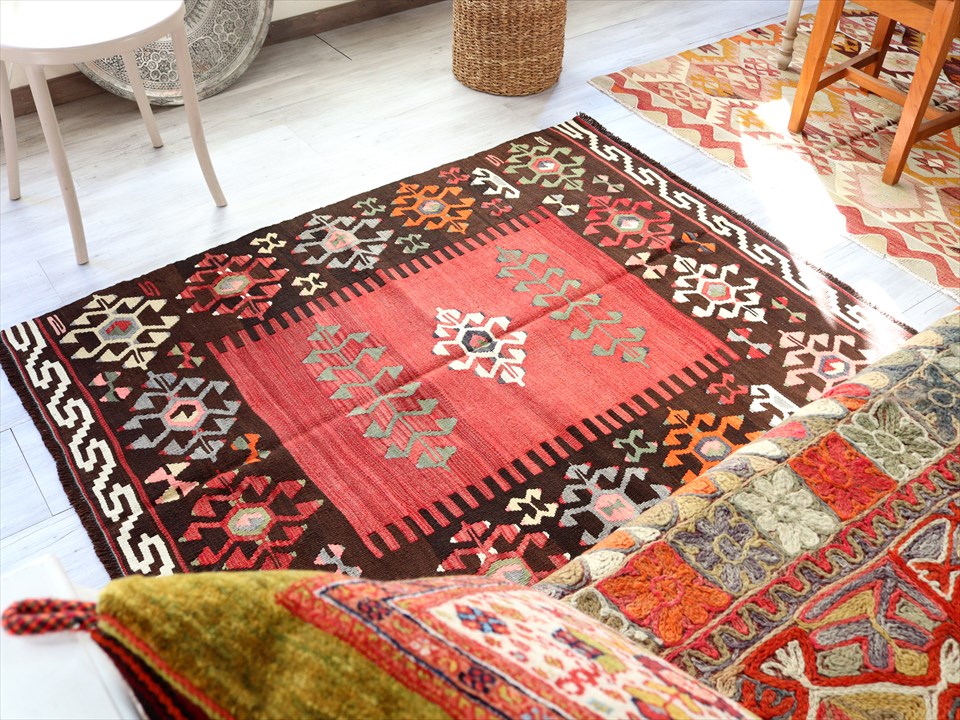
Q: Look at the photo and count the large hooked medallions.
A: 14